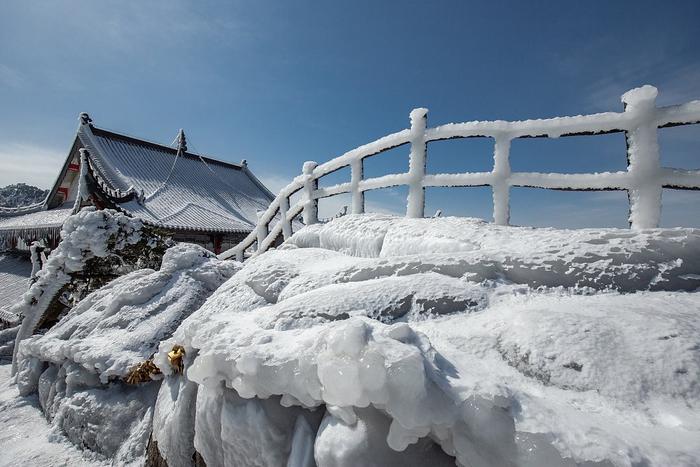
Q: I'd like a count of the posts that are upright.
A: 8